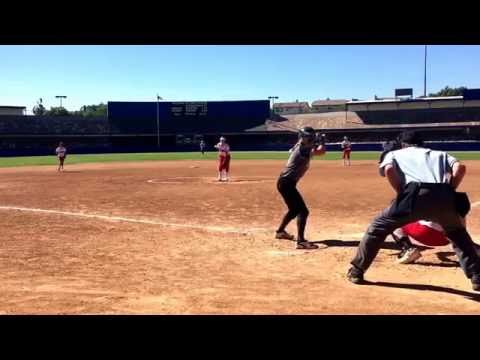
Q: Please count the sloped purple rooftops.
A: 2